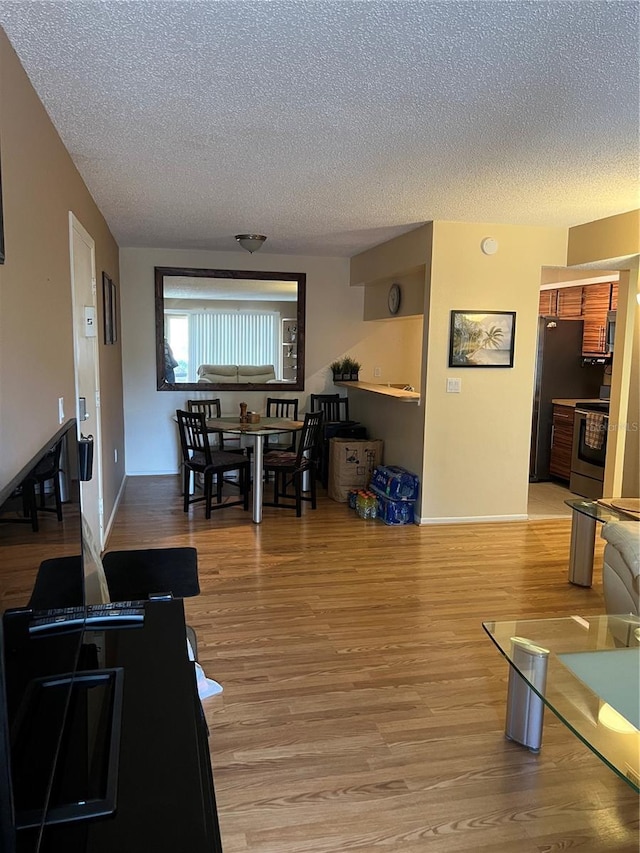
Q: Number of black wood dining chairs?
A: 6